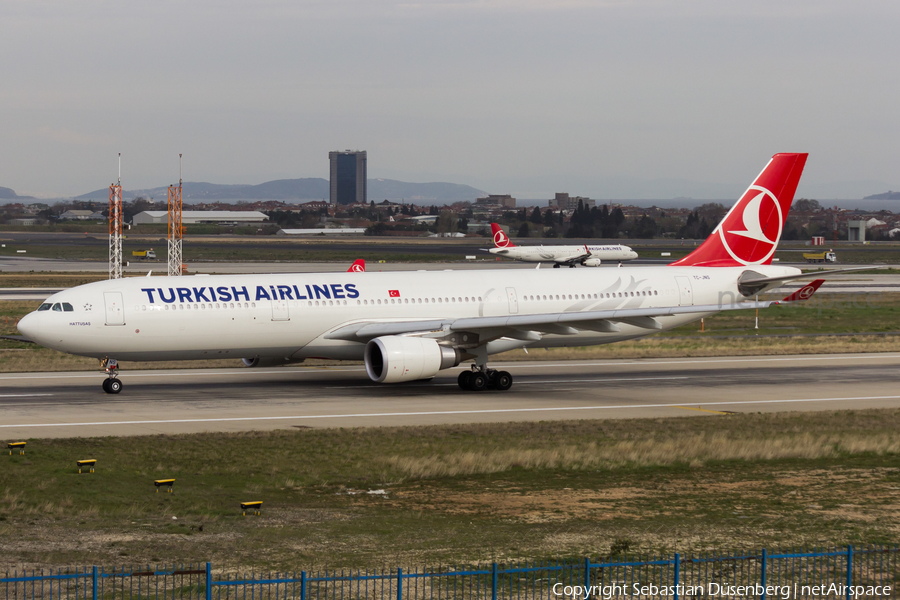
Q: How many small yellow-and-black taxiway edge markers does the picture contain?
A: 4